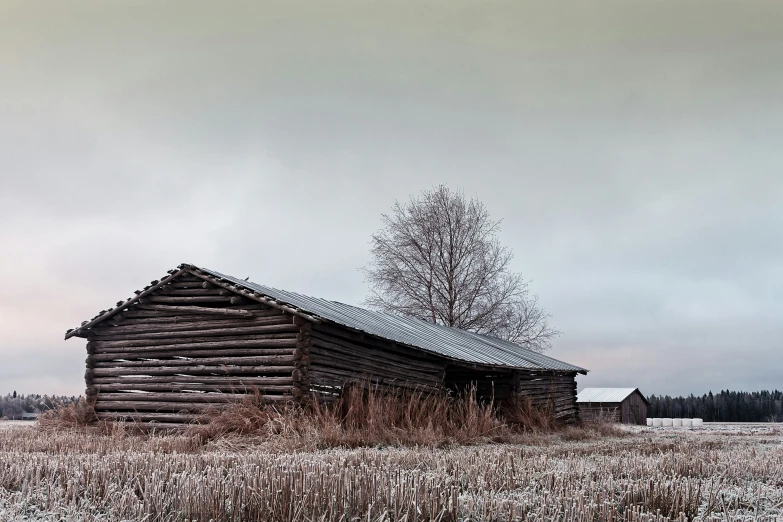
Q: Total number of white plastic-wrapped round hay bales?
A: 6